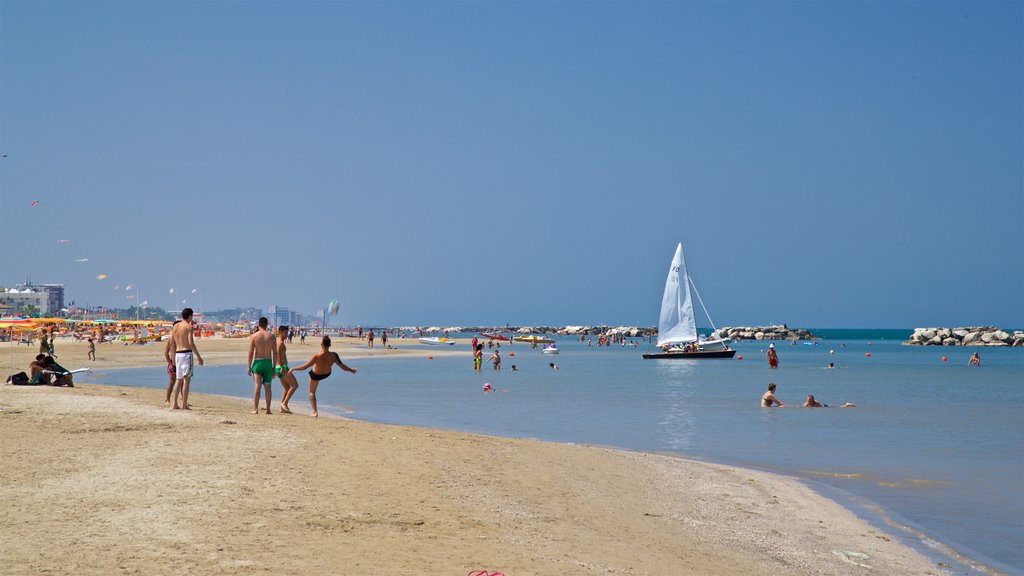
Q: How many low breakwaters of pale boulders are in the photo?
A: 3